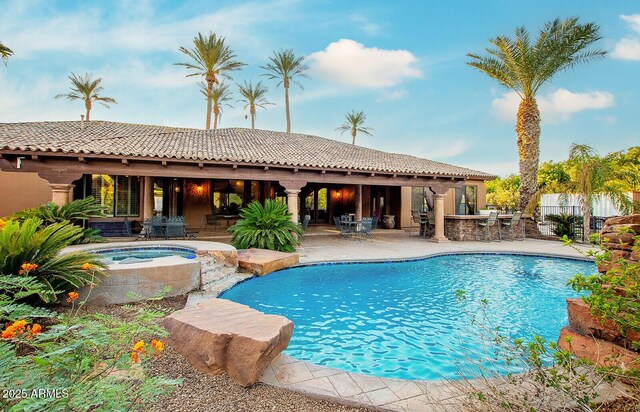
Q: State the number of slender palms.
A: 6